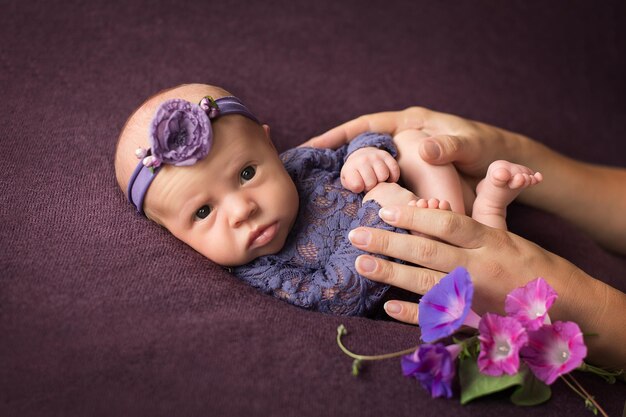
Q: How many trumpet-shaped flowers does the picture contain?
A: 5